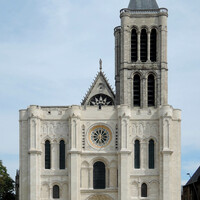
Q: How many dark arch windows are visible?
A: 12